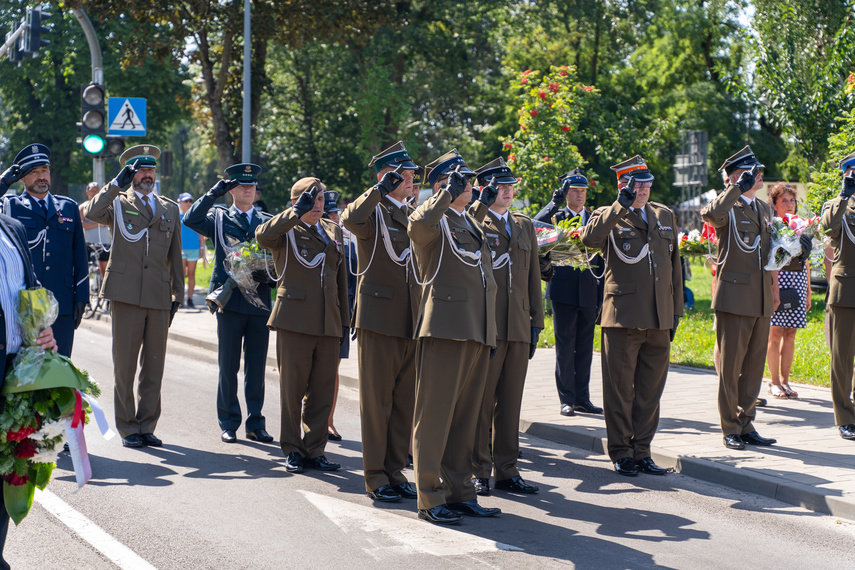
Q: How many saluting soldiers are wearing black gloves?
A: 11